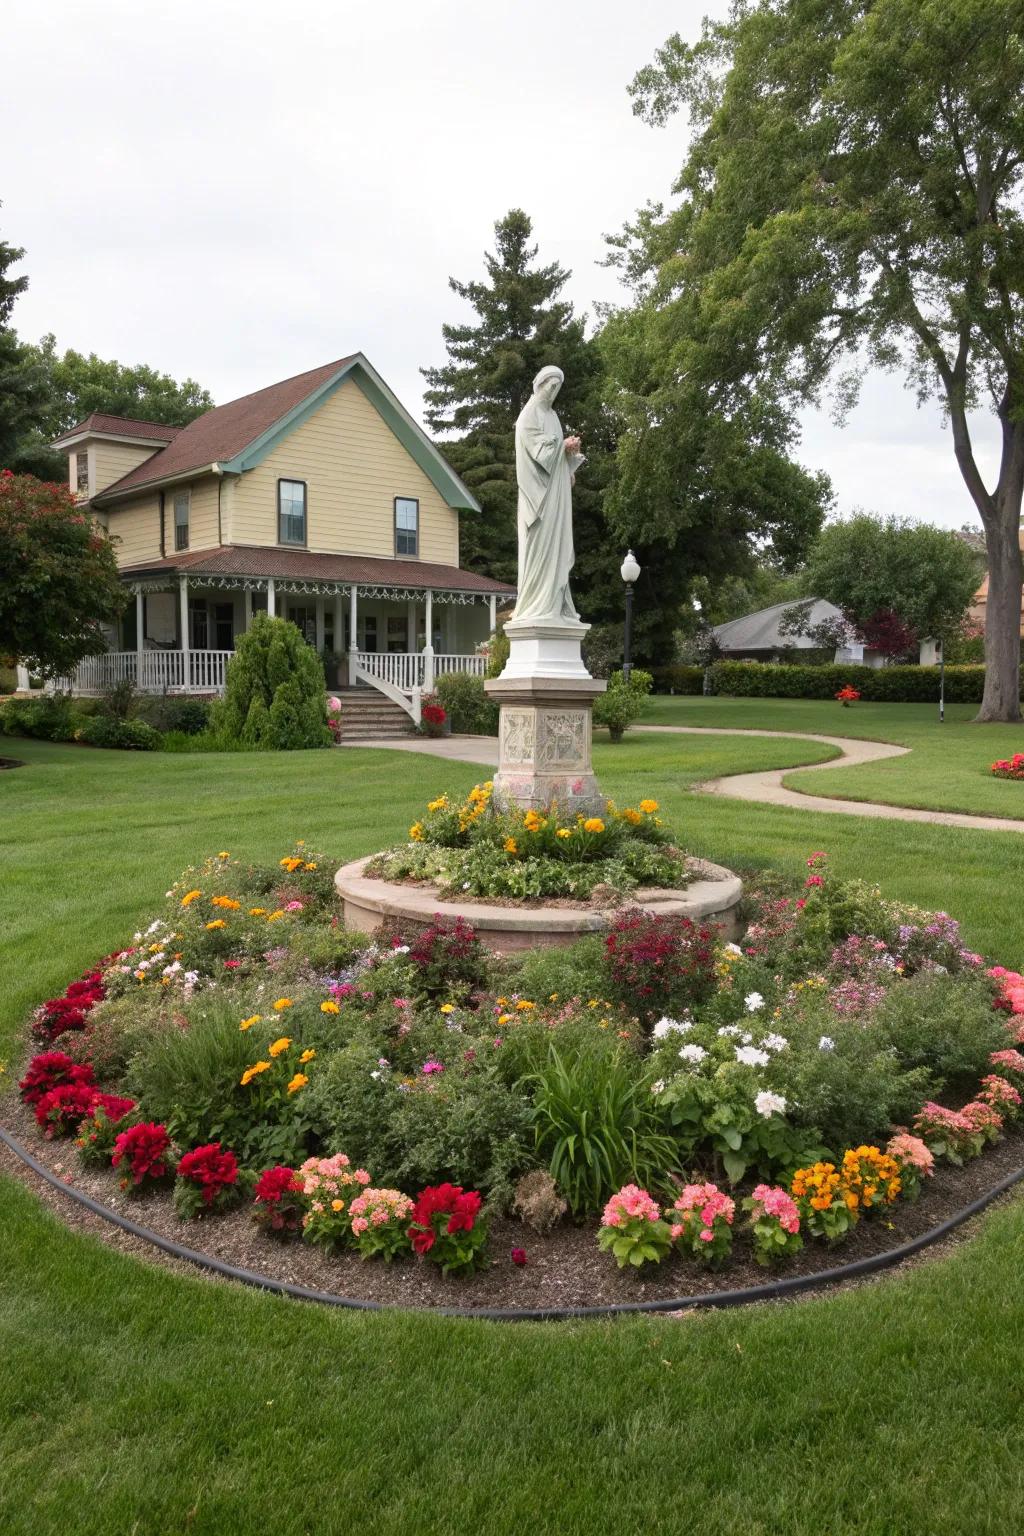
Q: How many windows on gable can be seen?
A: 2